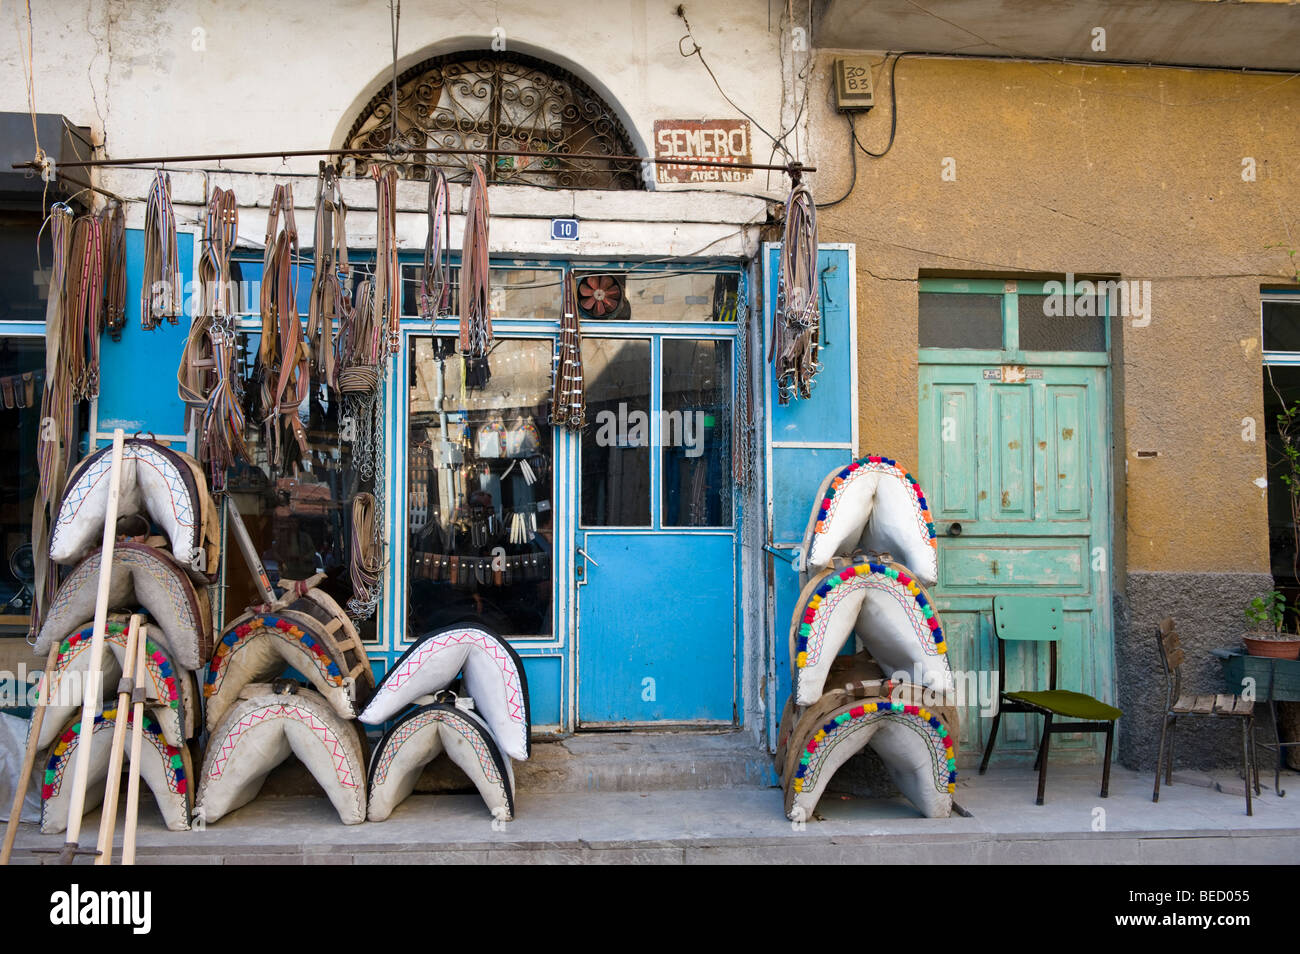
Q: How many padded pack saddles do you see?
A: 11